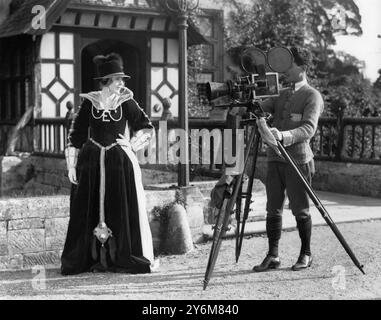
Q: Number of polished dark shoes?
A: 2